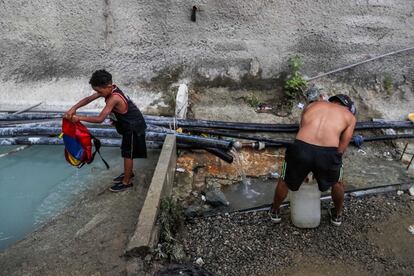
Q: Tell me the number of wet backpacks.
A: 1